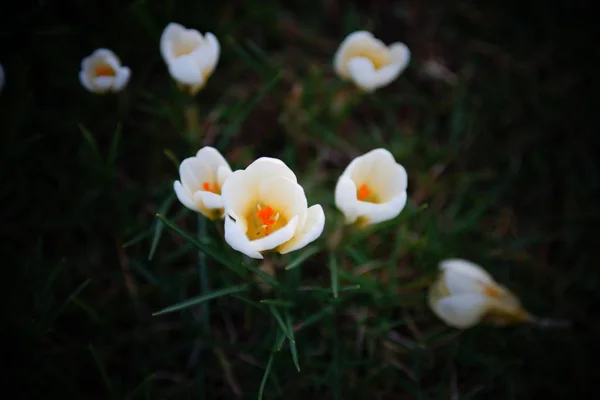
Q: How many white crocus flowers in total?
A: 7